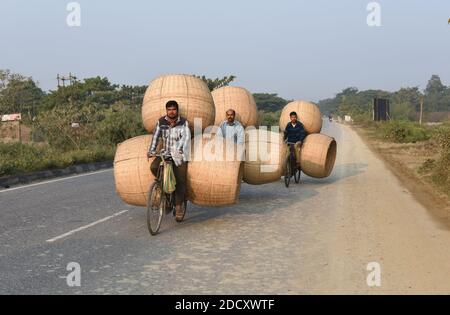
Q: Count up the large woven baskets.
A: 7